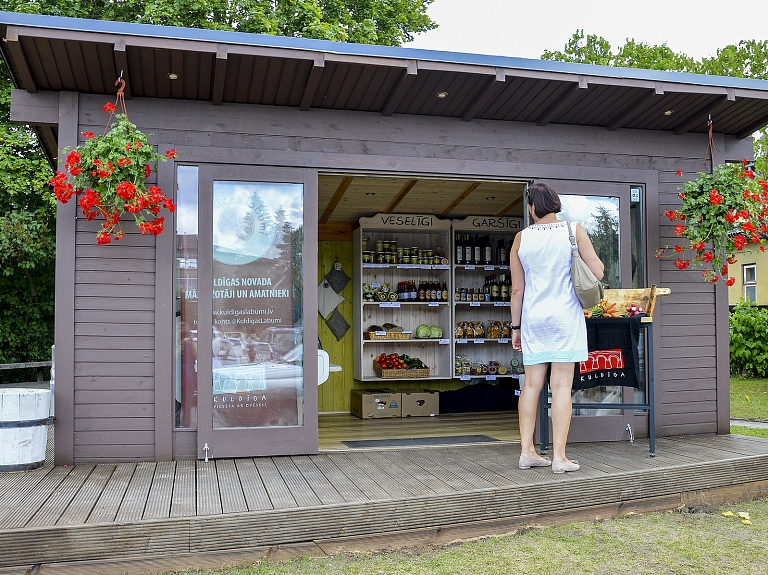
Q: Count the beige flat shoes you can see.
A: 2